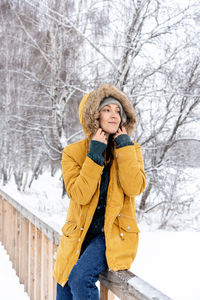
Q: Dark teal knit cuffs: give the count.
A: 2